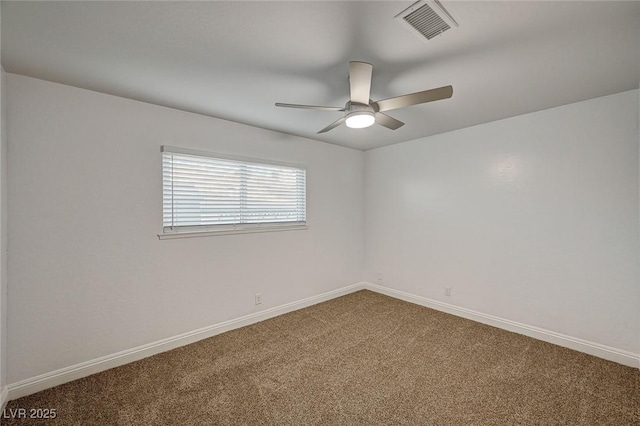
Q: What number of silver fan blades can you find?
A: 5